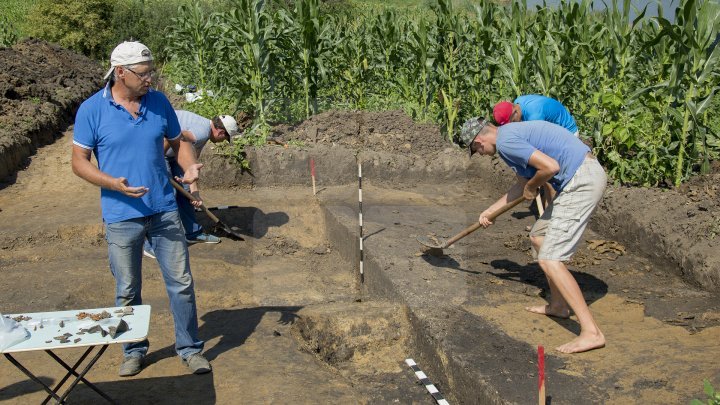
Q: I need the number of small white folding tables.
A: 1